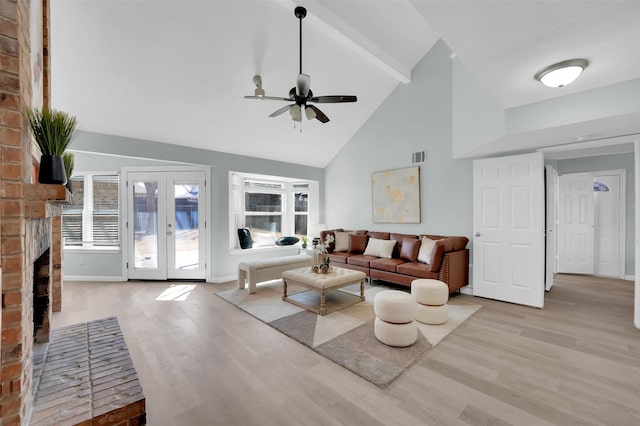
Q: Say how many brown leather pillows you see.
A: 2